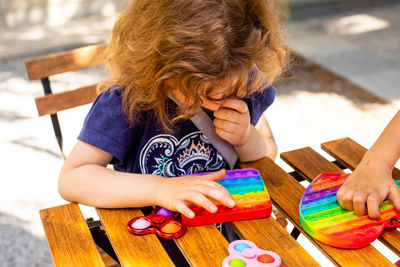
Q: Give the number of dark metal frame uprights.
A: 1